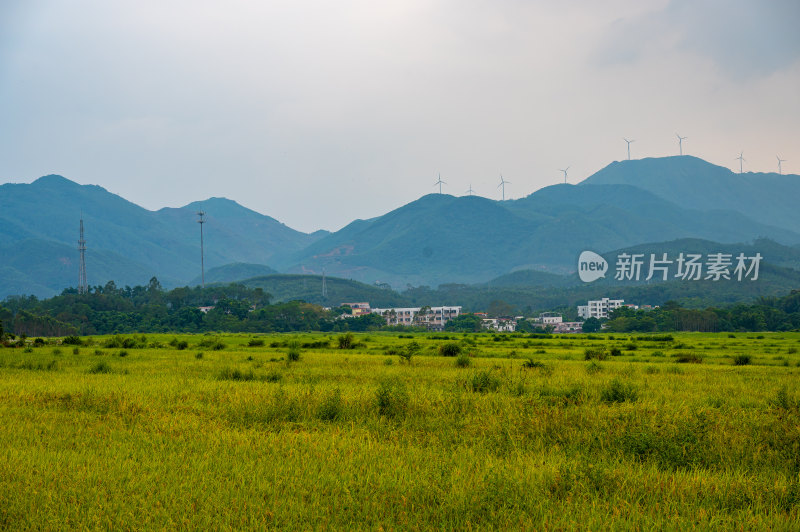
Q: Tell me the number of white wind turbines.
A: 8